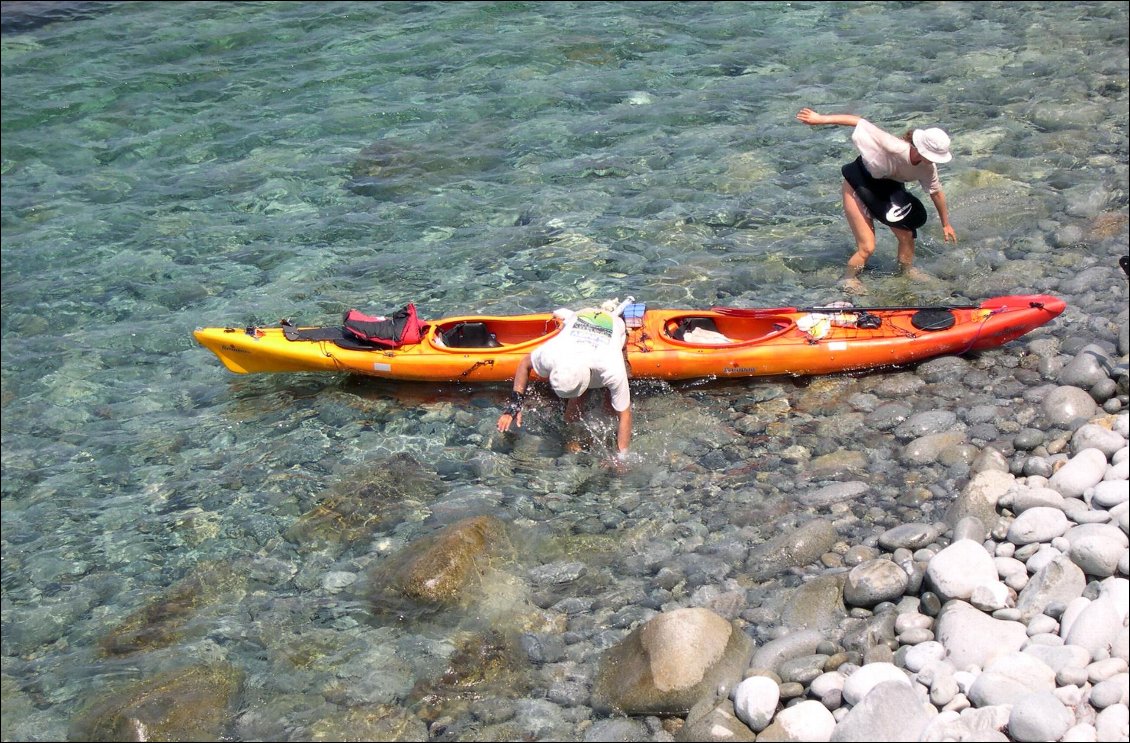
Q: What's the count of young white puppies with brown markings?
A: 0